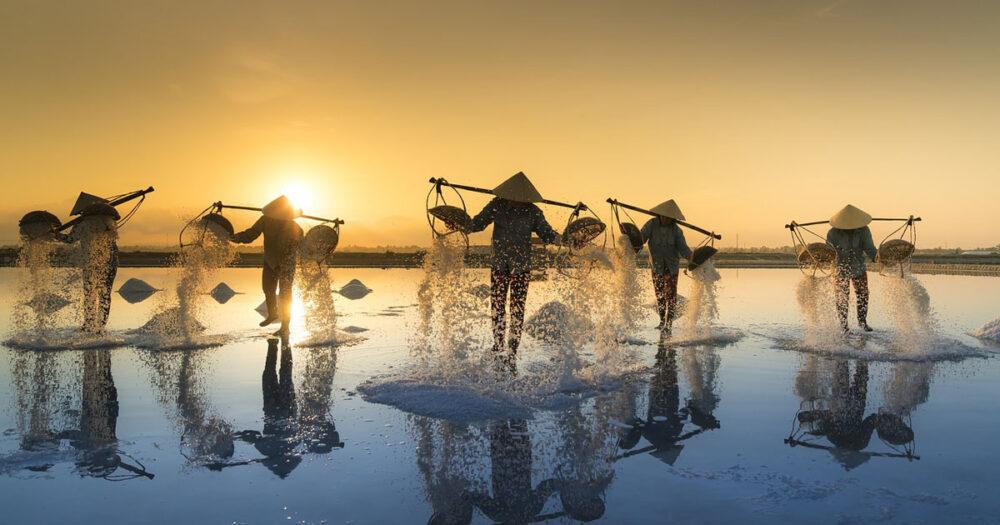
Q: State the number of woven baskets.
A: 10